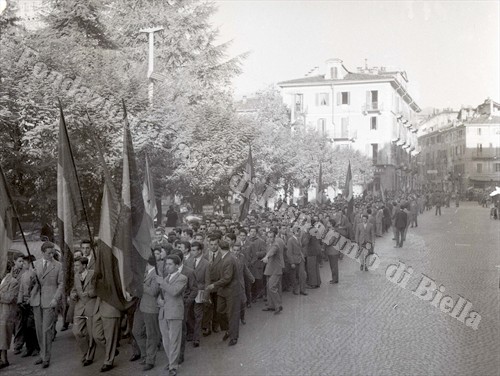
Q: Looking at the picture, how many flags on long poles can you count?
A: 8